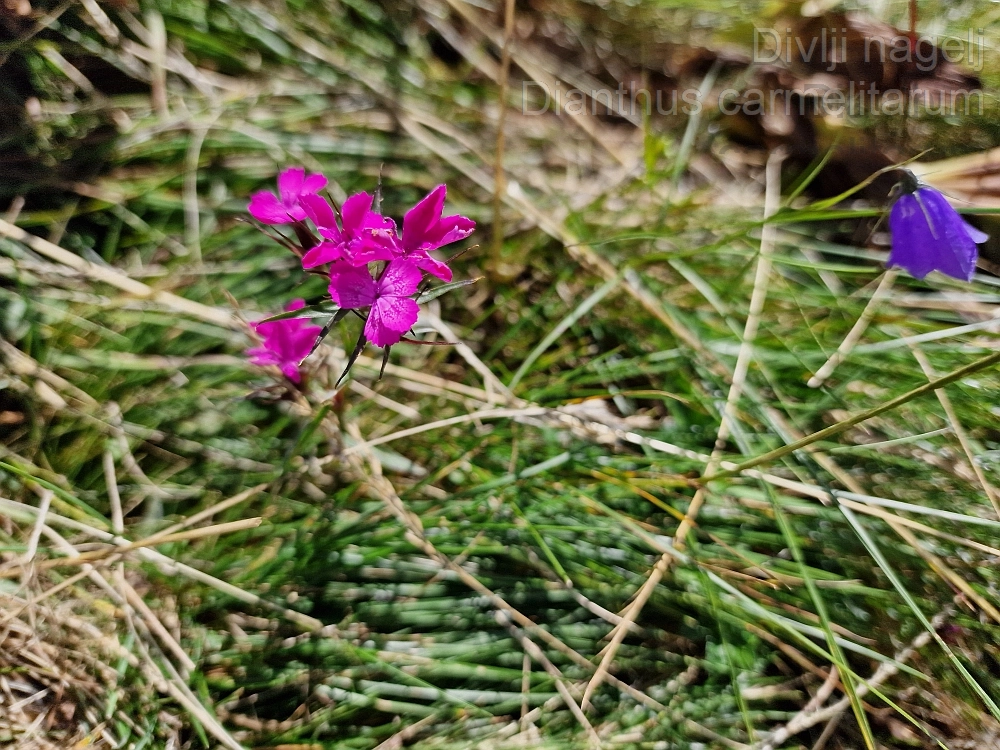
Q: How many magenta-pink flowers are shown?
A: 5